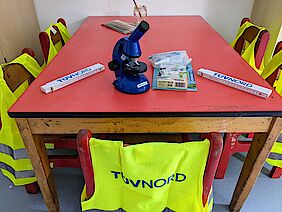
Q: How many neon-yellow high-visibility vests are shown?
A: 5